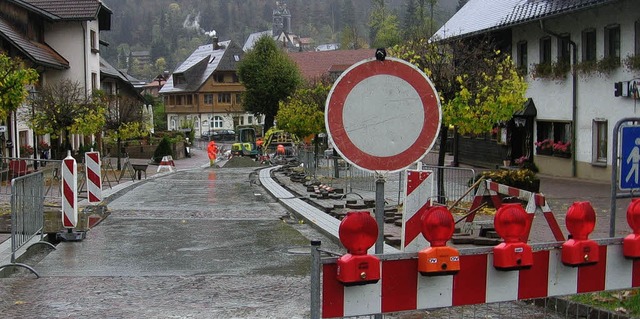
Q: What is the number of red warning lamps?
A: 5